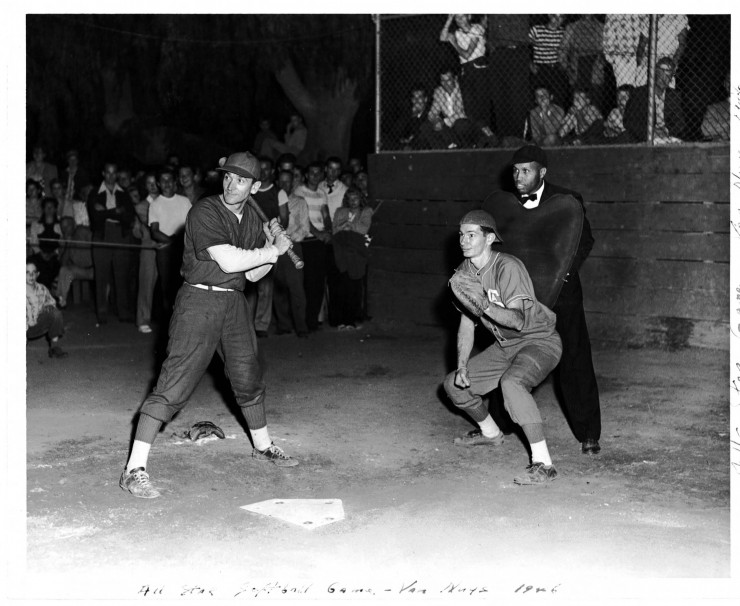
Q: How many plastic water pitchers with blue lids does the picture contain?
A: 0